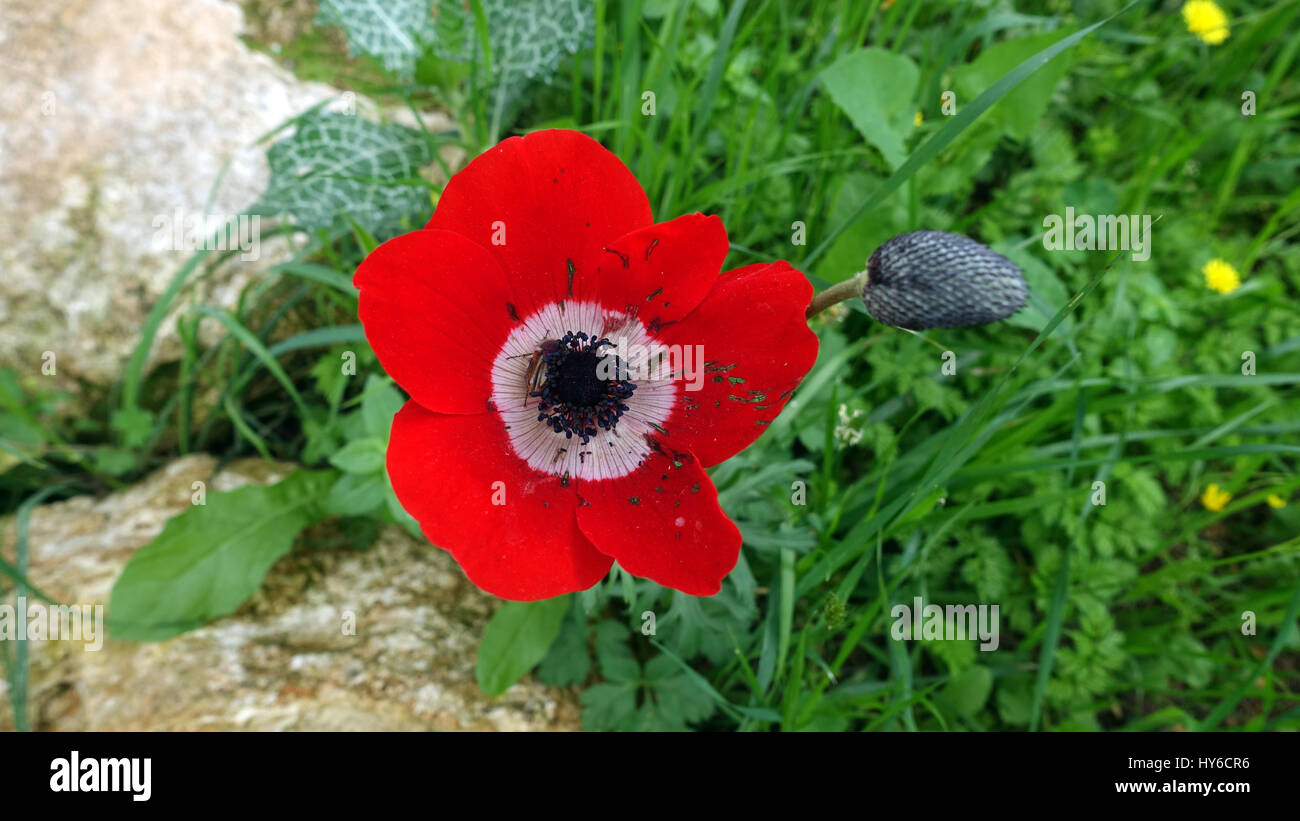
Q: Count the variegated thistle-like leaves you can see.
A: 3